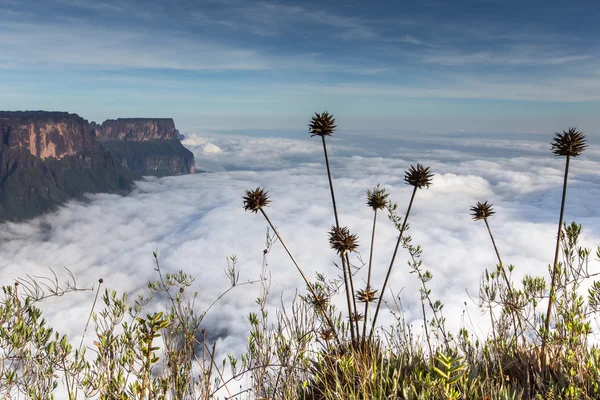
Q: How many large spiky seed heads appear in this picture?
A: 7